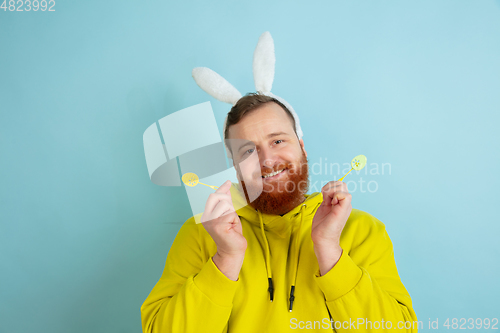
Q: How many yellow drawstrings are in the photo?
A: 2